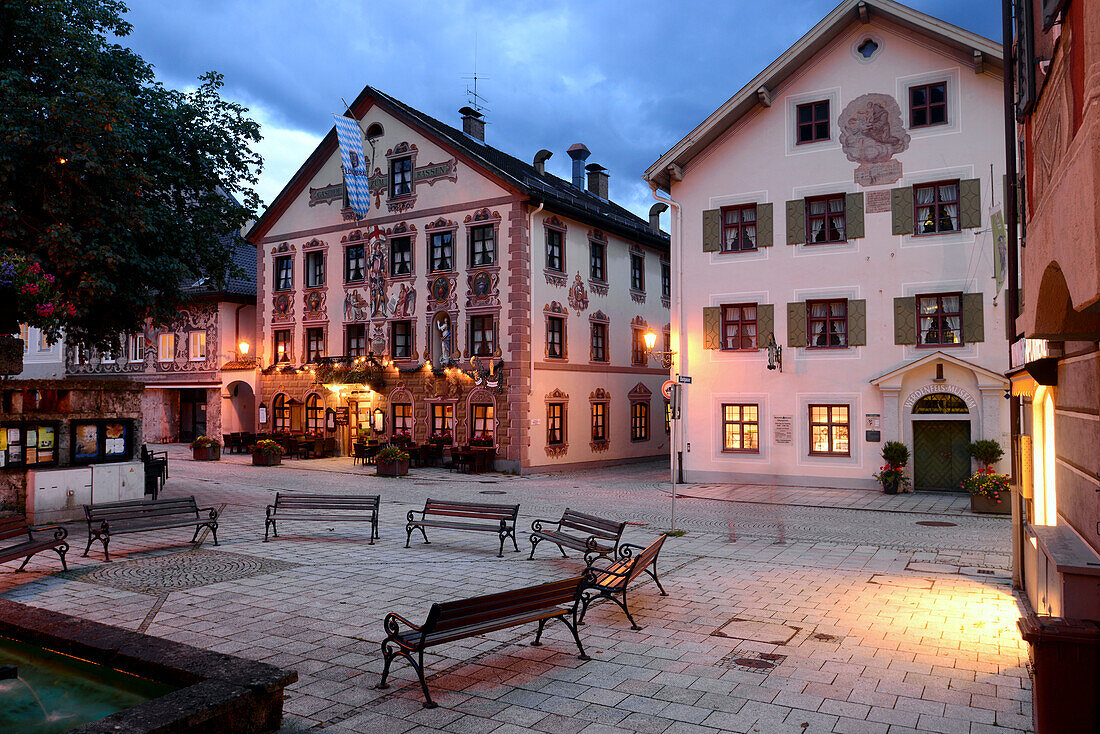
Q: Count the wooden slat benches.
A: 7